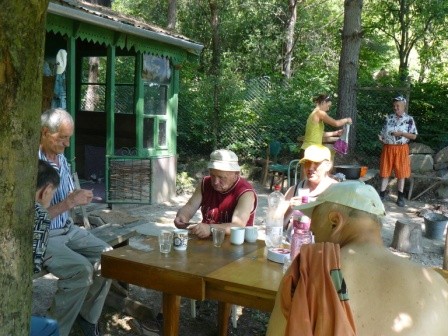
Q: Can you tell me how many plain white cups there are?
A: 2